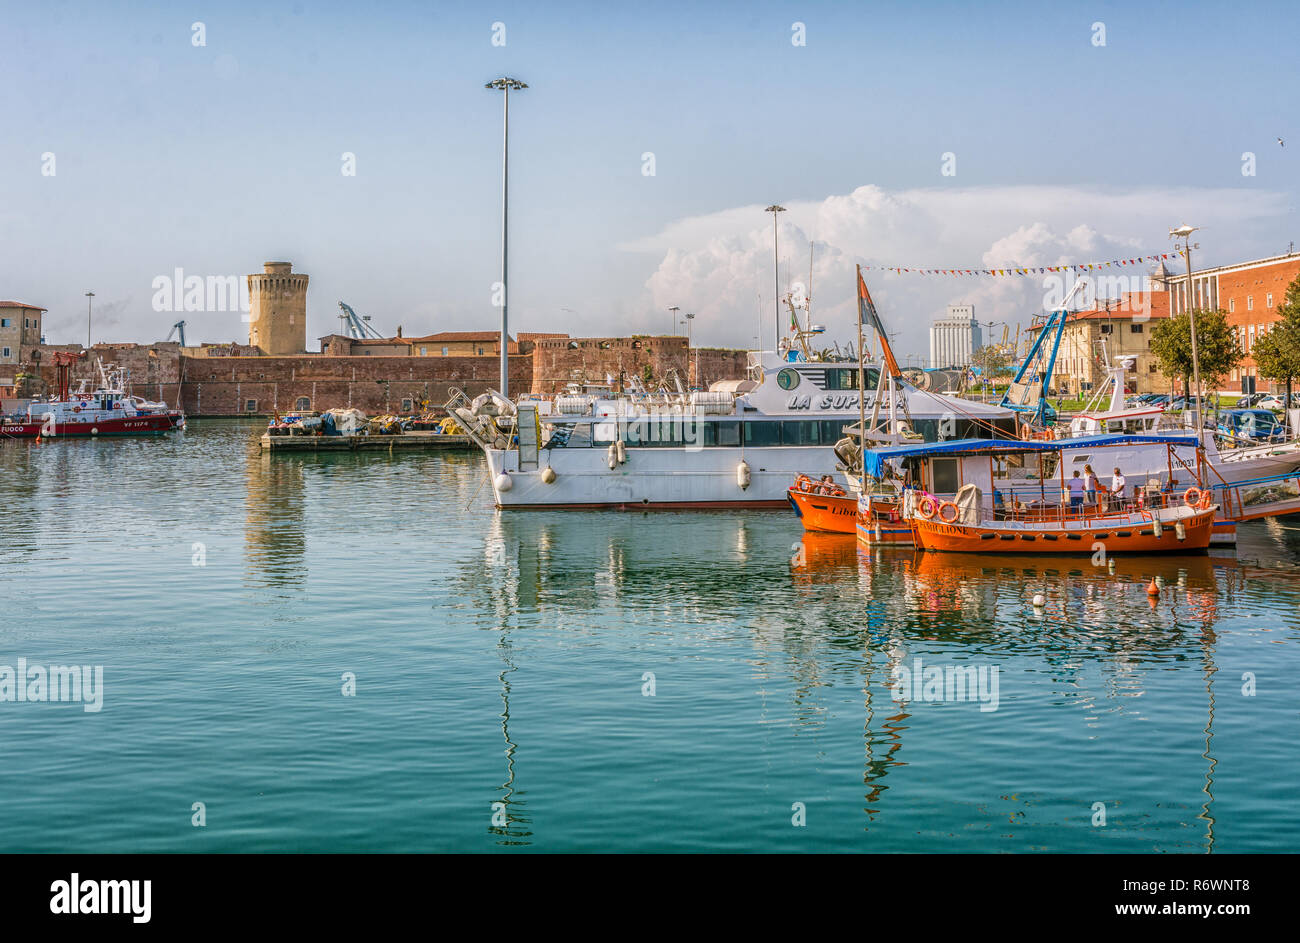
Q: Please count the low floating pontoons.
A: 1